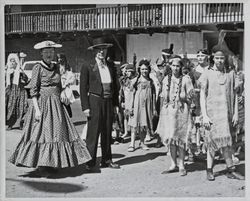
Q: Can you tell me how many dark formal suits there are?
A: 1